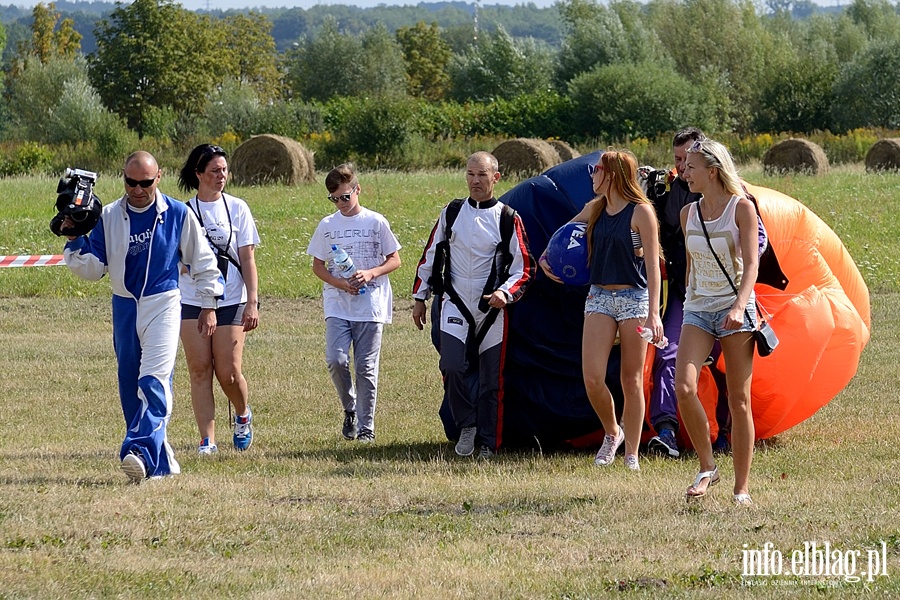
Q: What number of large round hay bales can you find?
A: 5